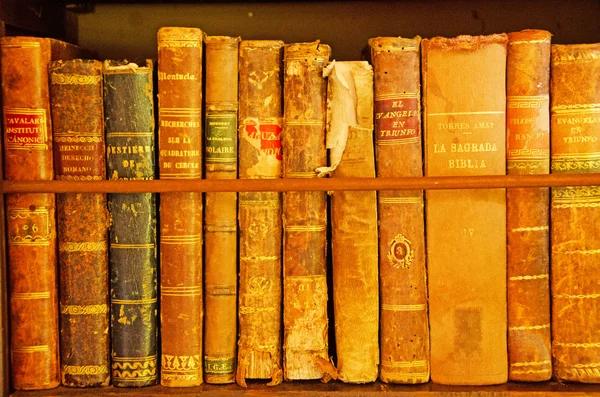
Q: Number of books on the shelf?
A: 12